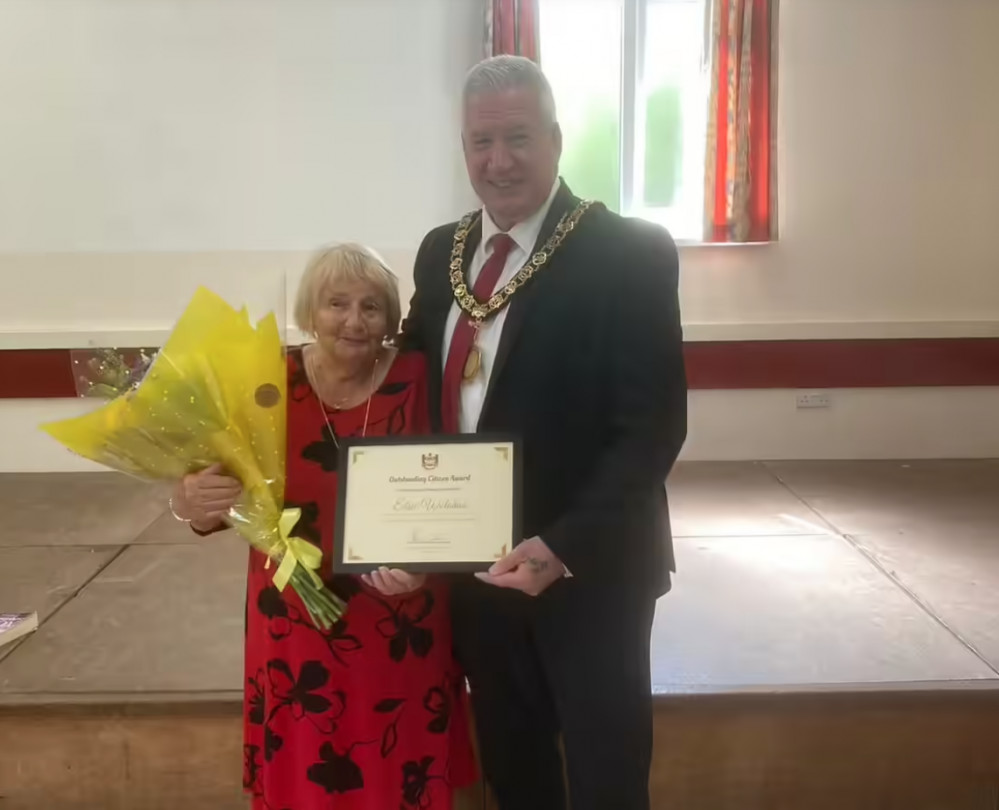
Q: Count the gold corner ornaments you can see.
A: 4